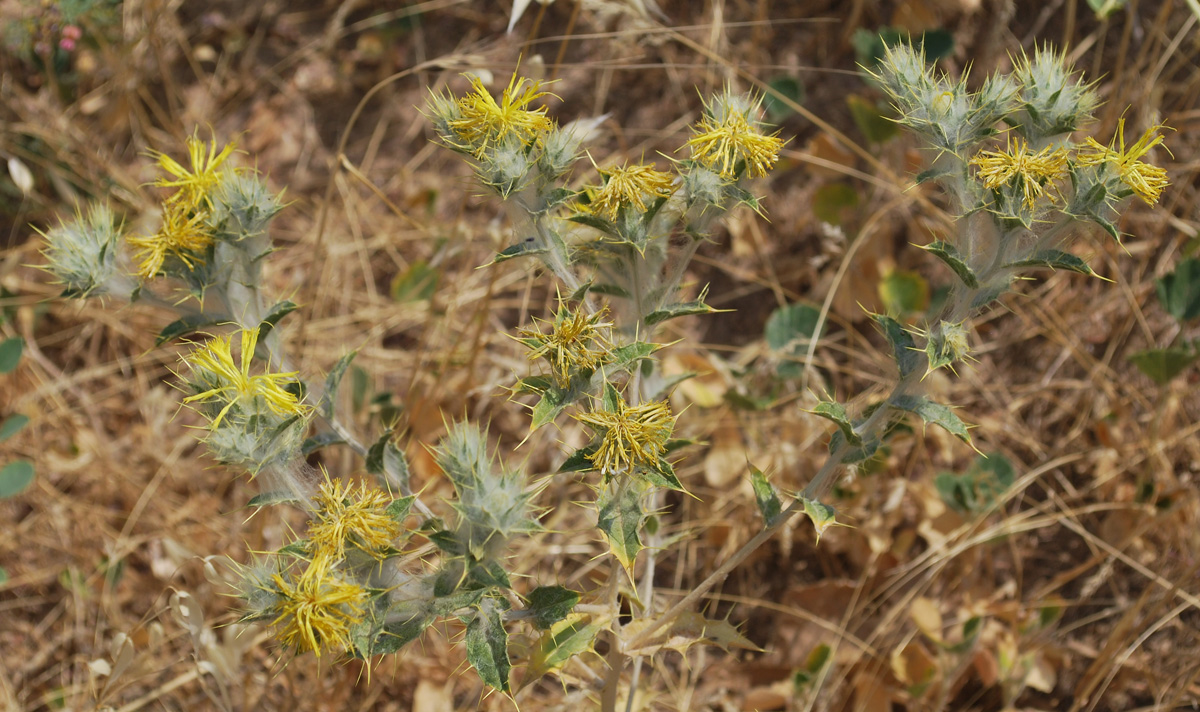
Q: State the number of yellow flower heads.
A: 12